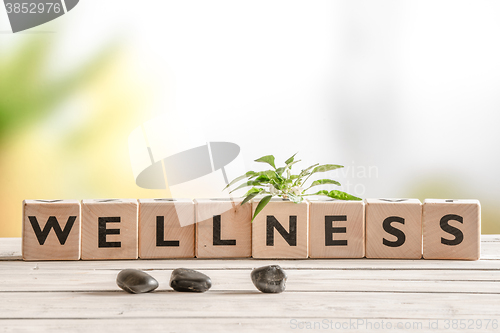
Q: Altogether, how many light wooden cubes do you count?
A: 8